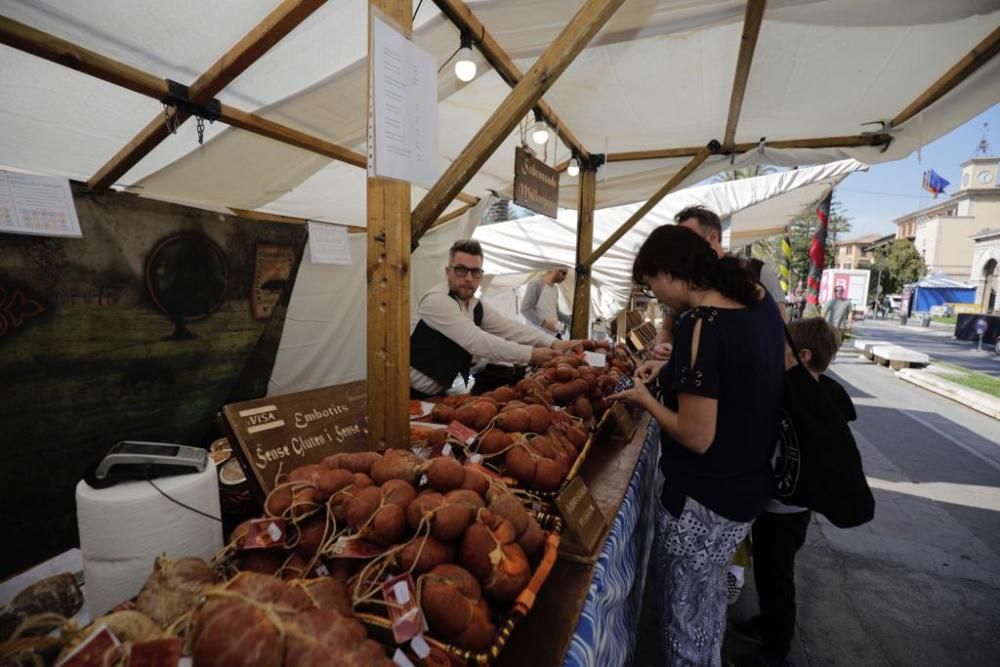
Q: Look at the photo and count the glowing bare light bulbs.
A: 3